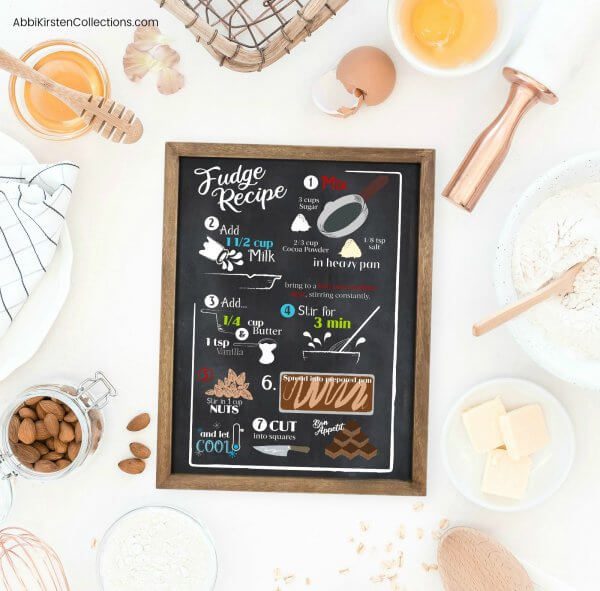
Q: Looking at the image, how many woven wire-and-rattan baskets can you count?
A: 1